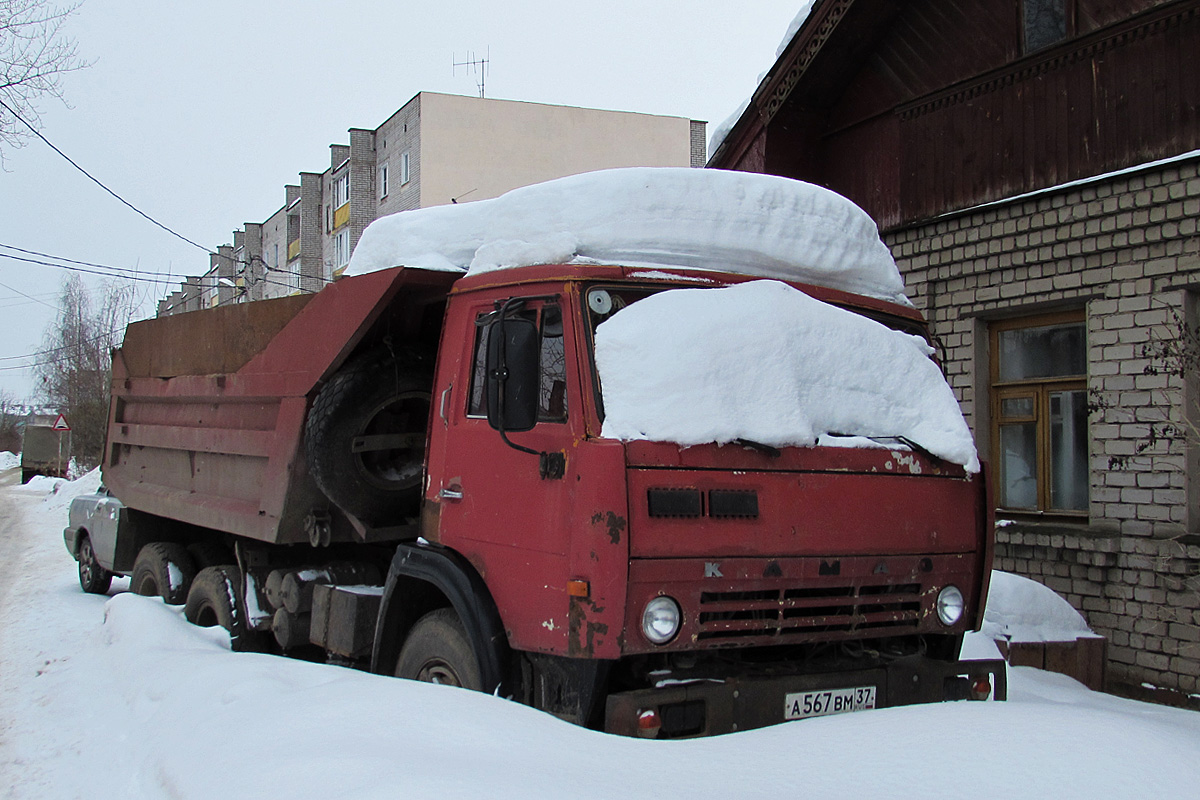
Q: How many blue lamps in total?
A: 0